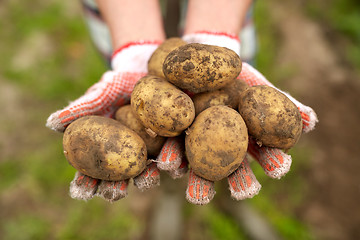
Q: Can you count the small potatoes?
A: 8